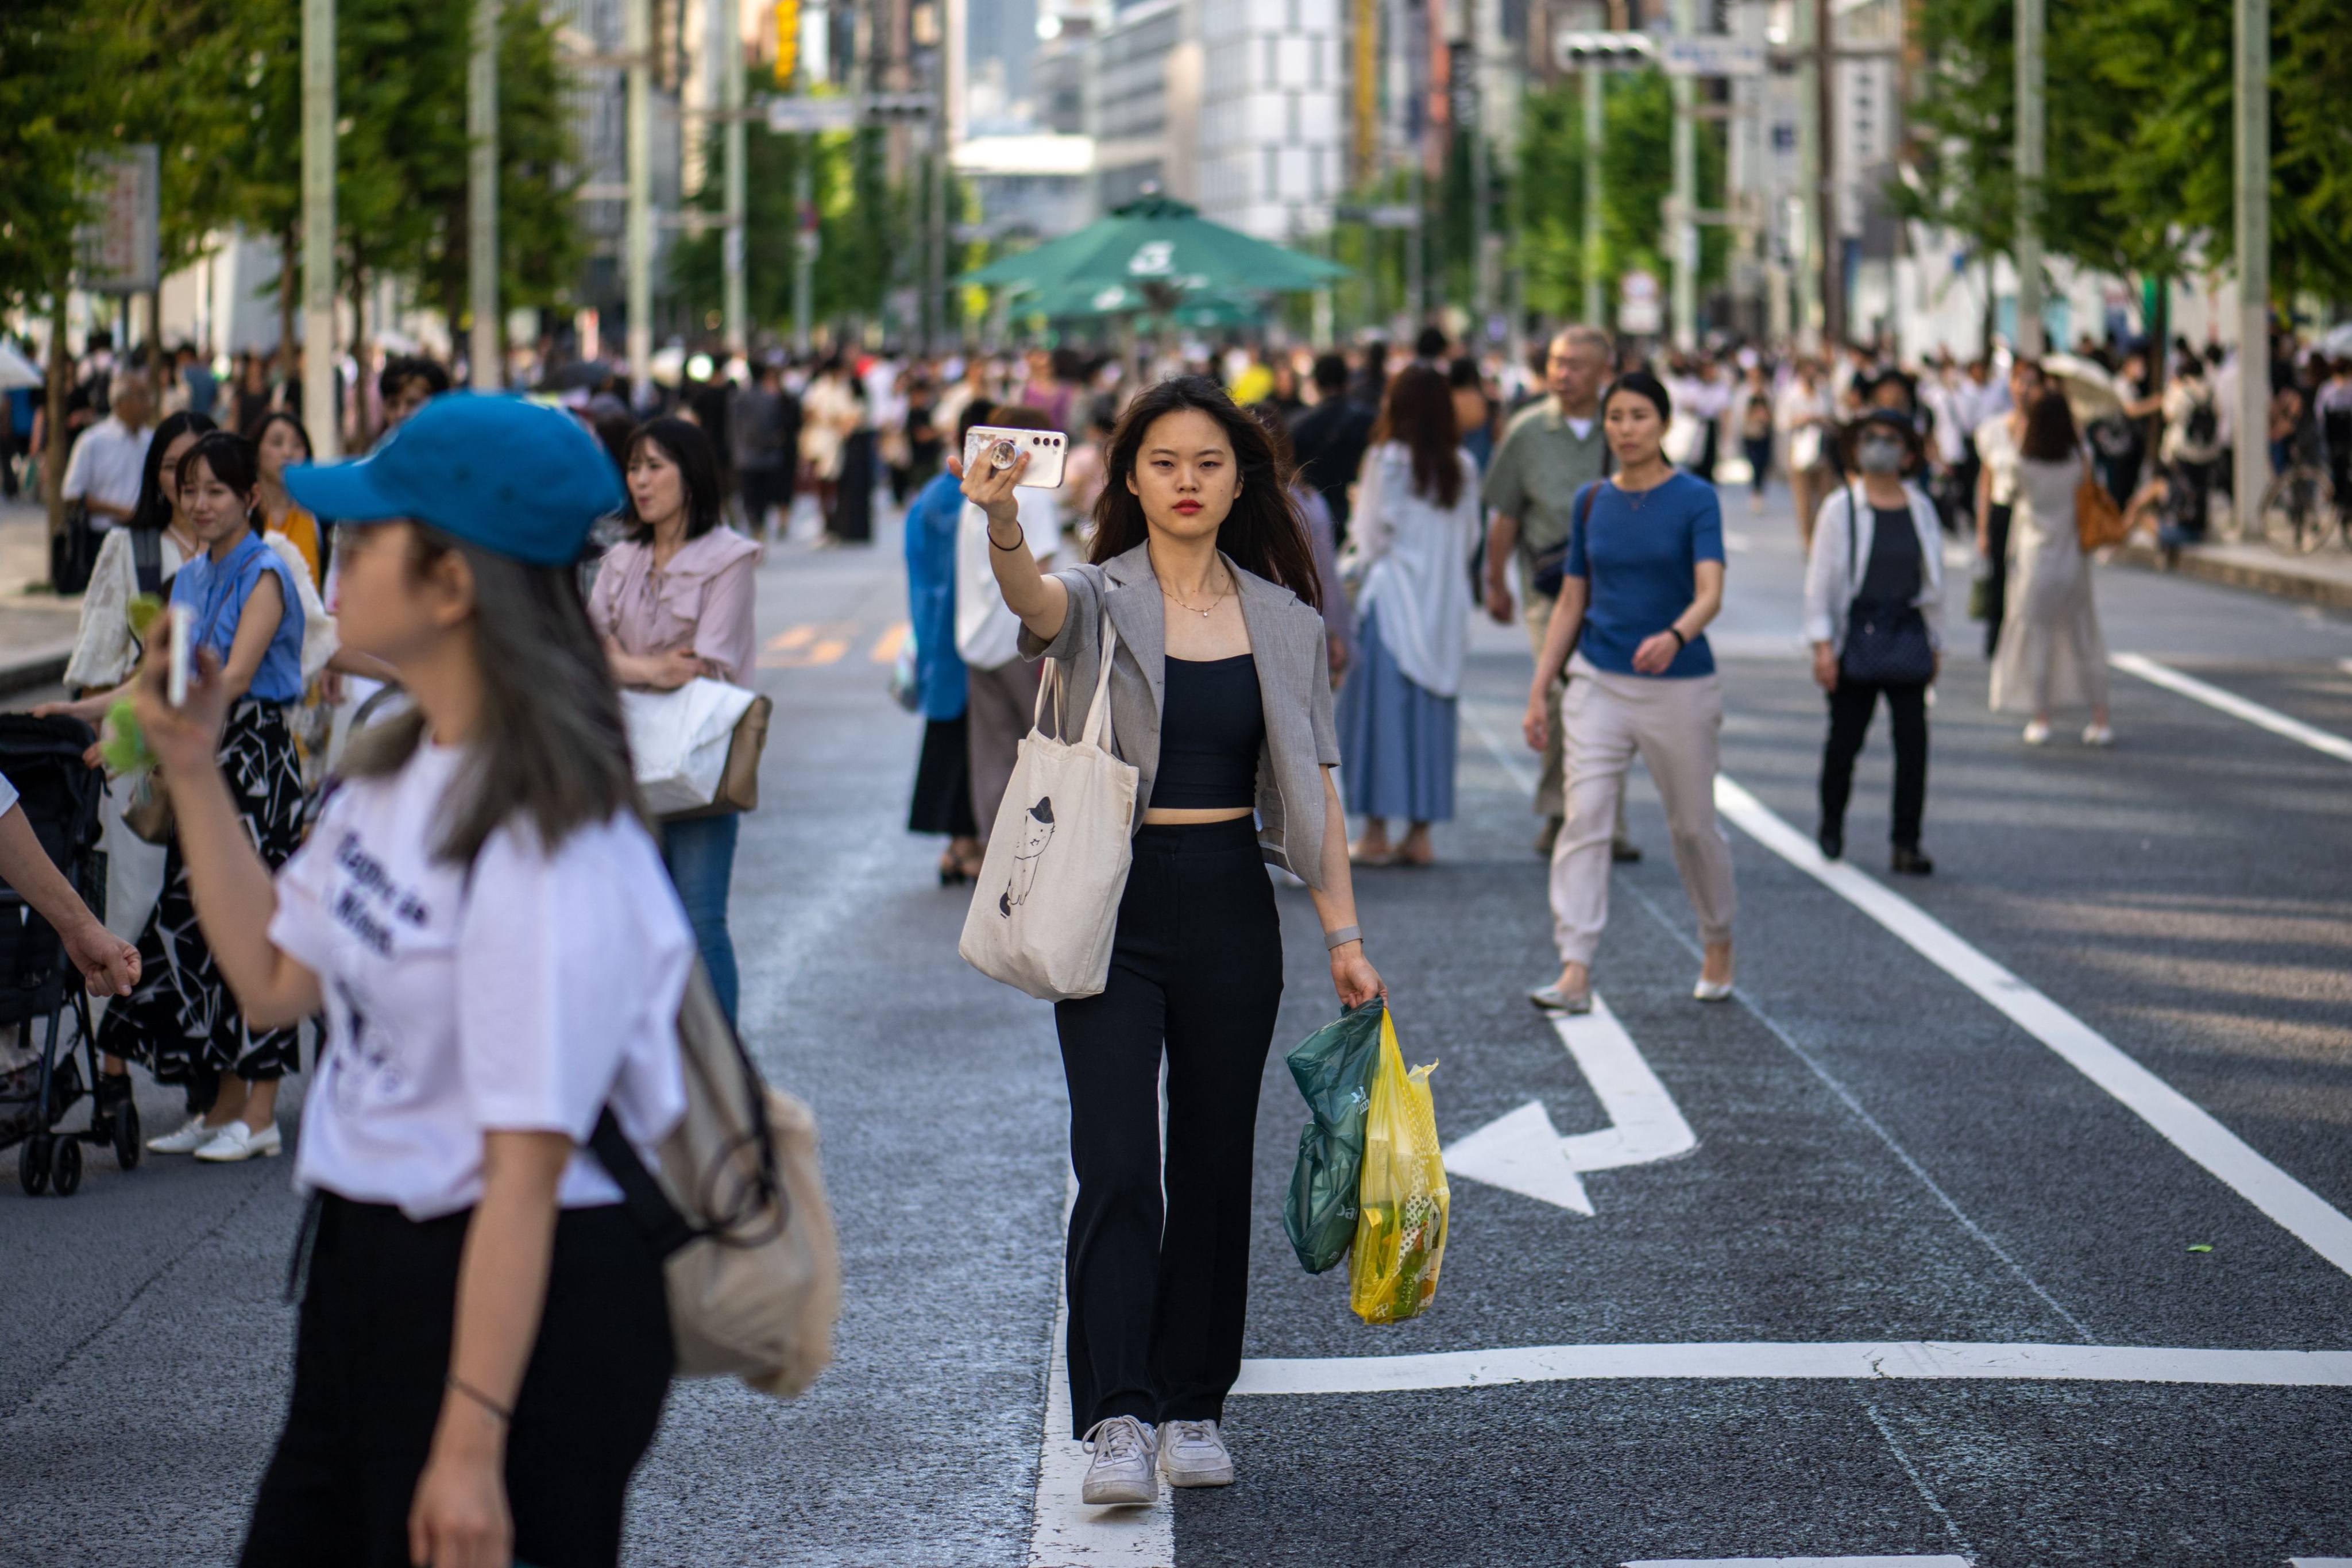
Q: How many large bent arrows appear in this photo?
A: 1